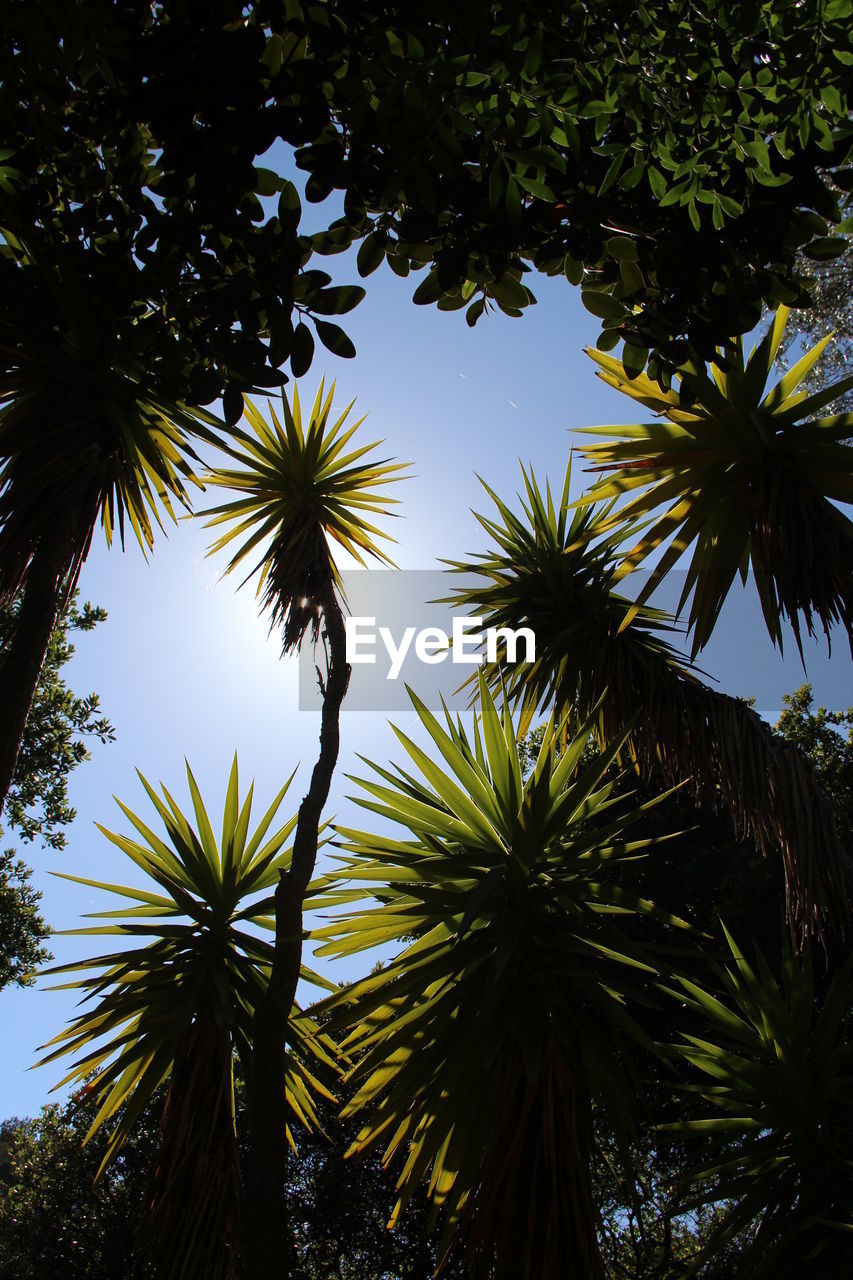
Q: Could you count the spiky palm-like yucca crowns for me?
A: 7